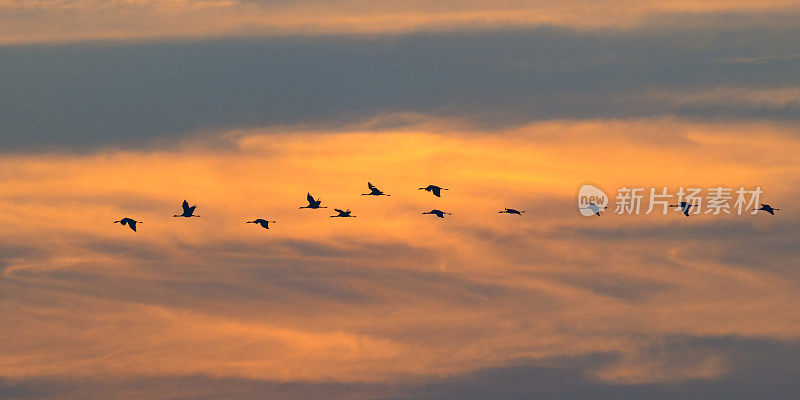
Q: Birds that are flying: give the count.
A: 12